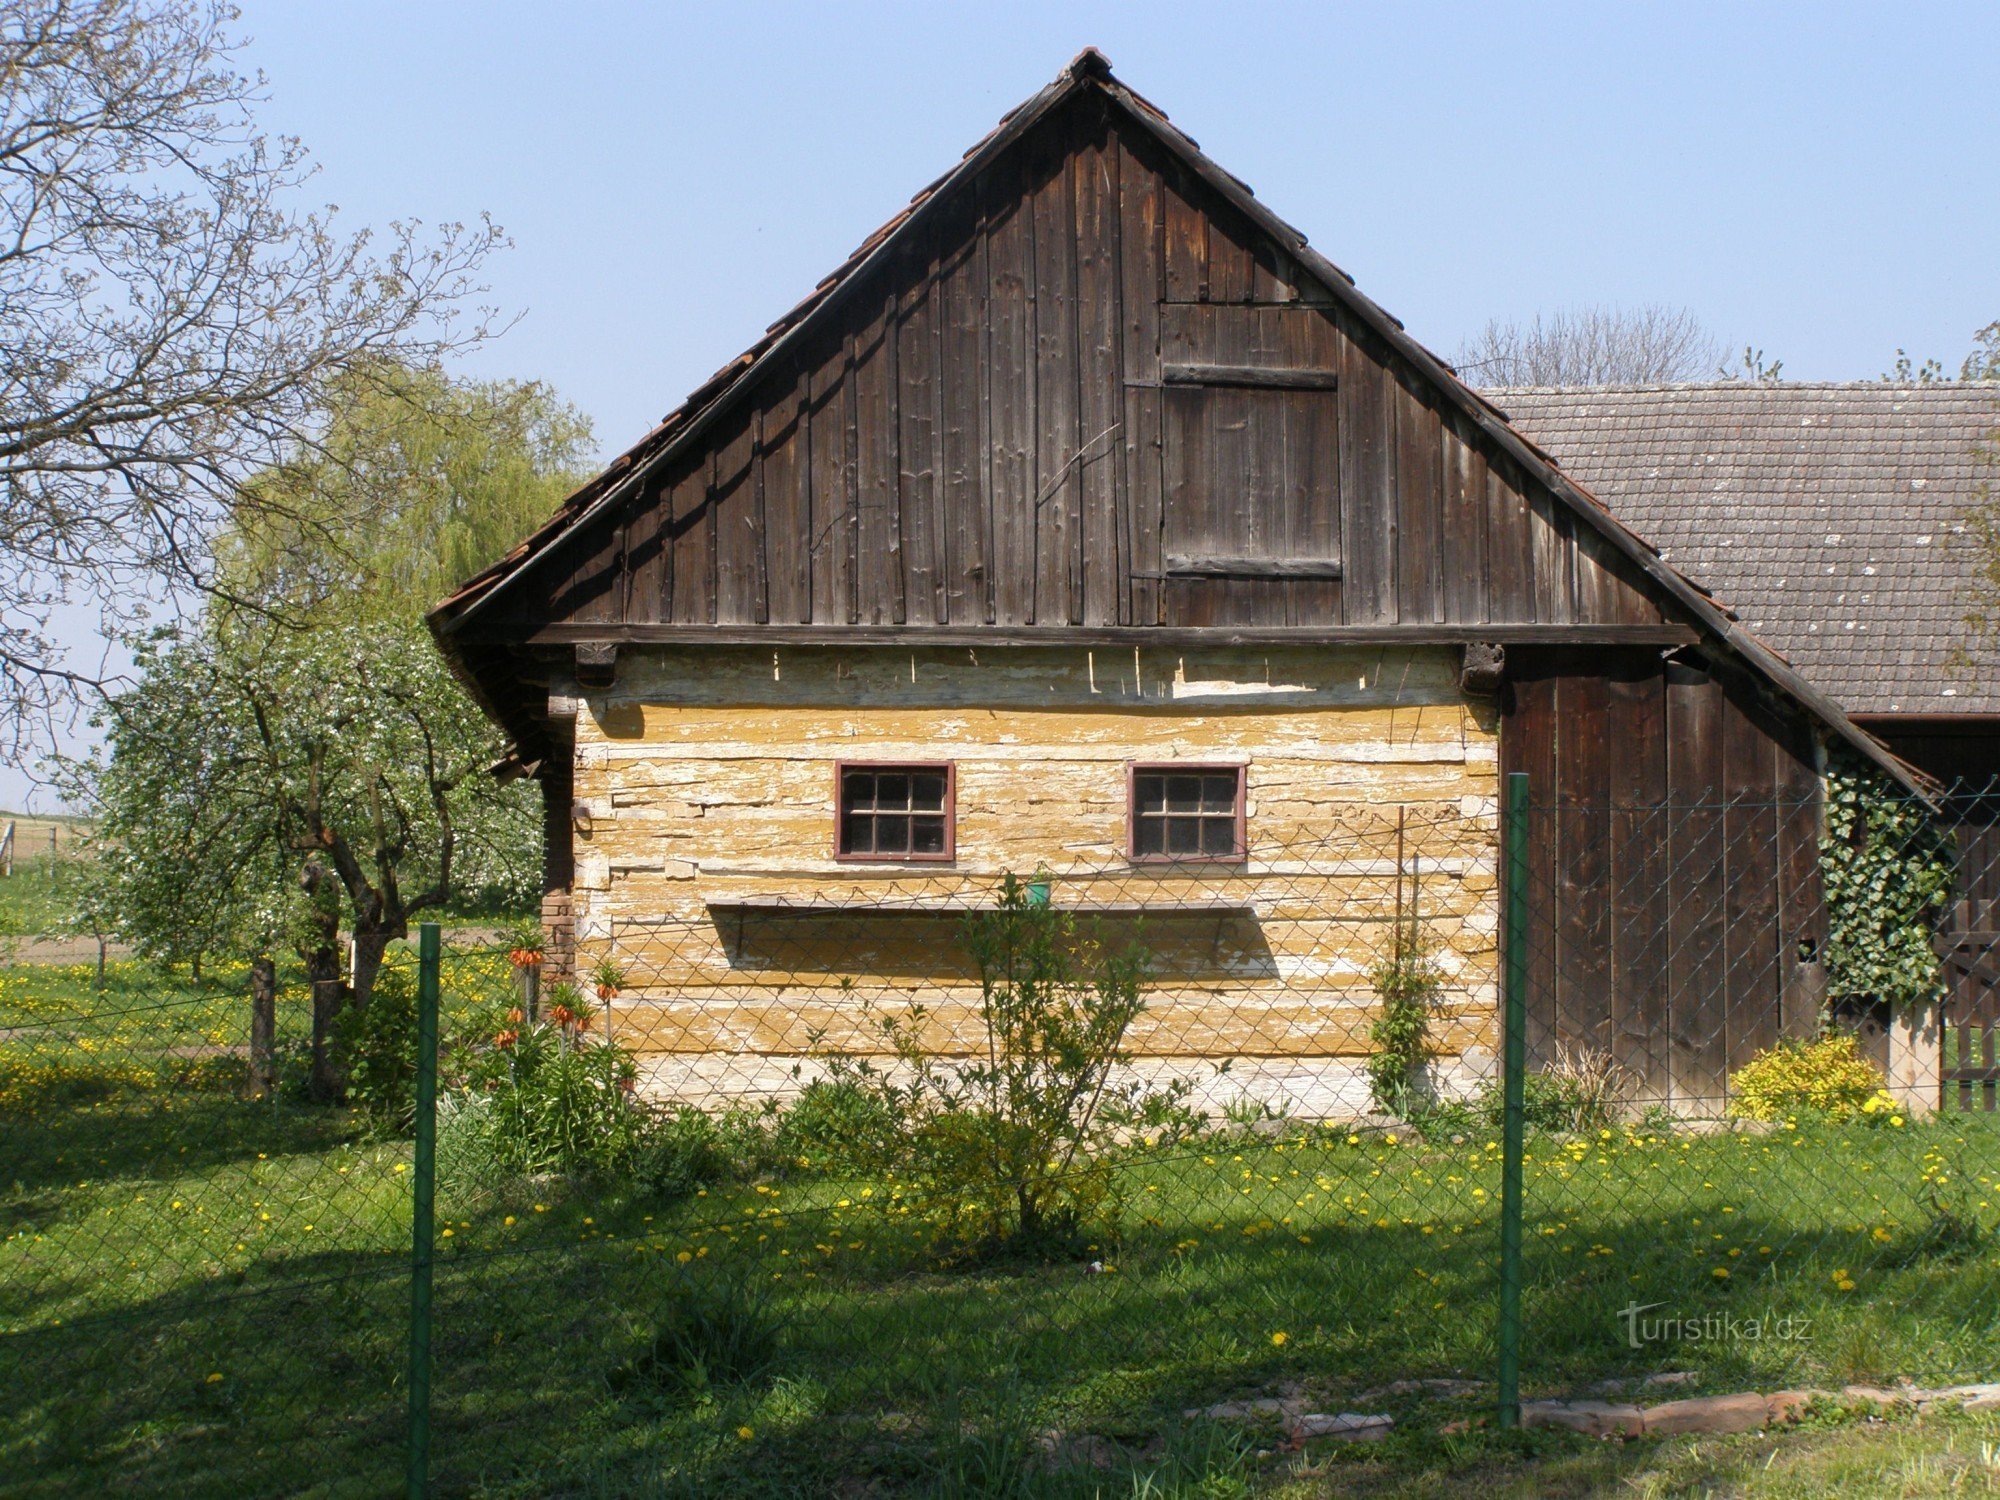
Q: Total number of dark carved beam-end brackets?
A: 2